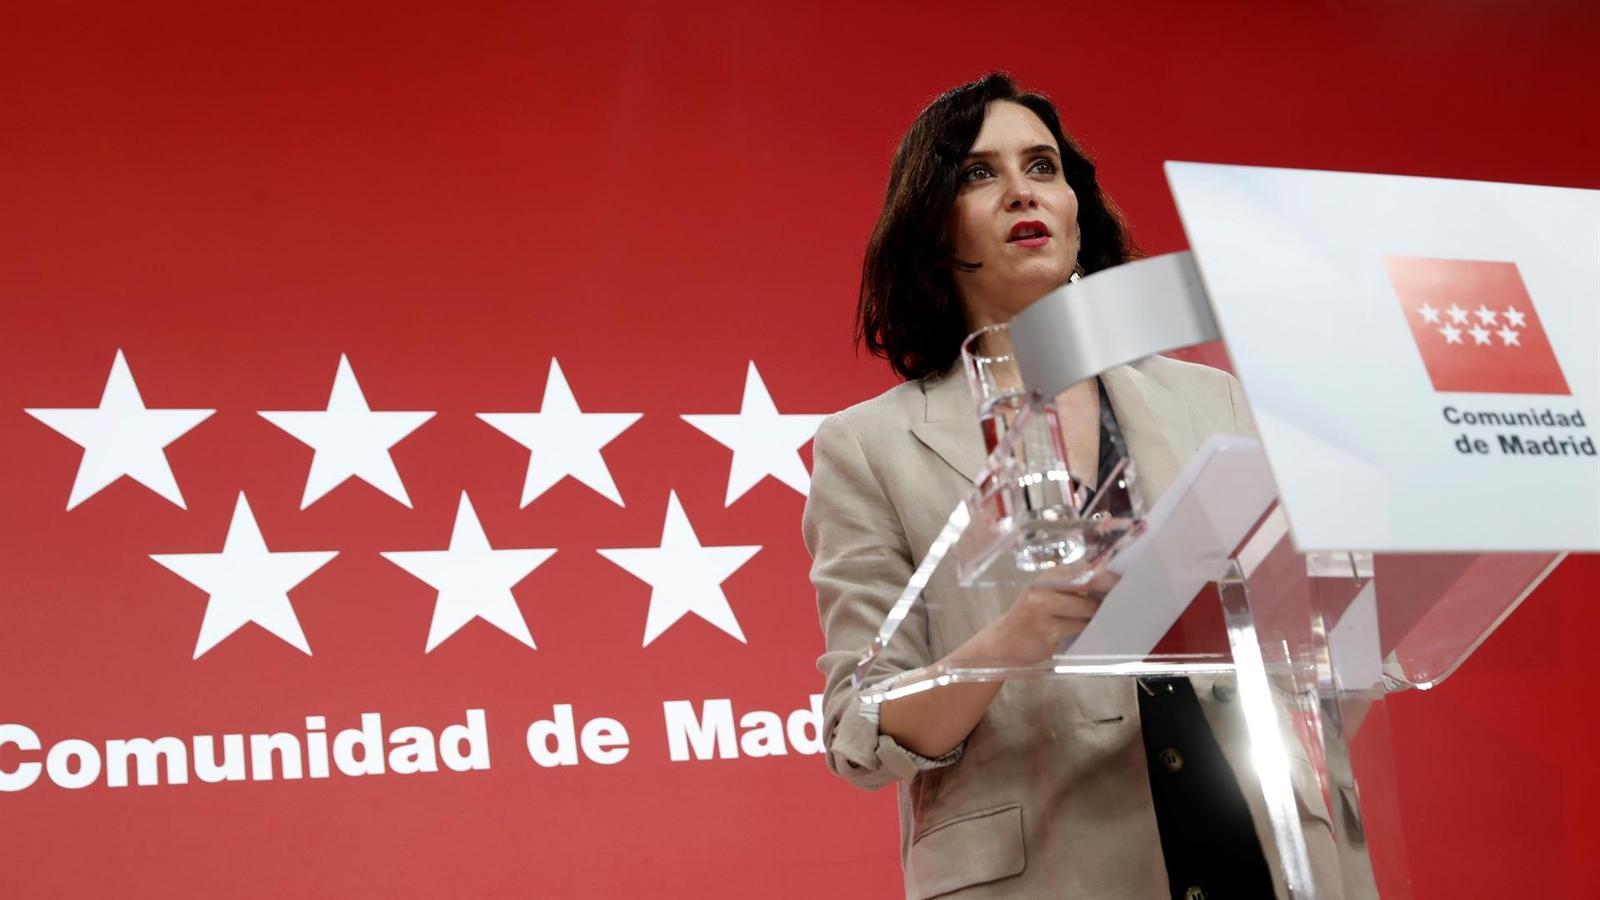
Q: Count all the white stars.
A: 14